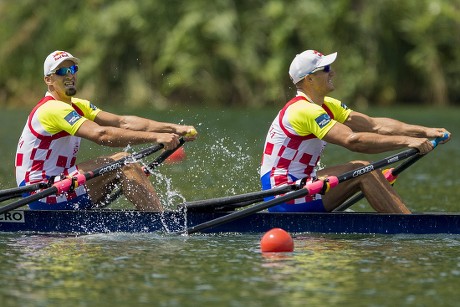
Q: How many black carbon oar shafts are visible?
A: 4